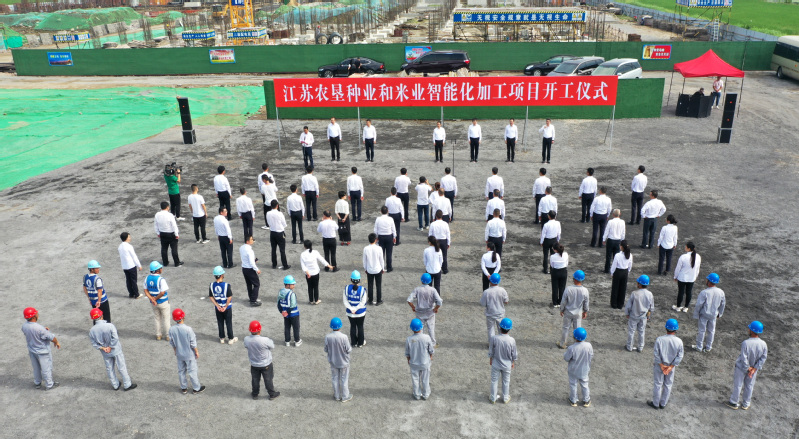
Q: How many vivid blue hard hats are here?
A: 11